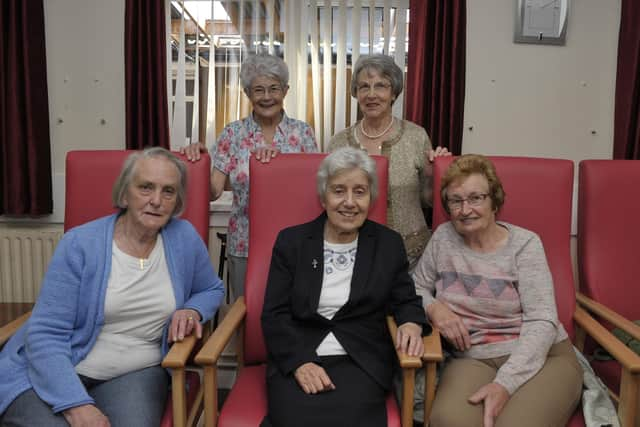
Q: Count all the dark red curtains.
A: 4